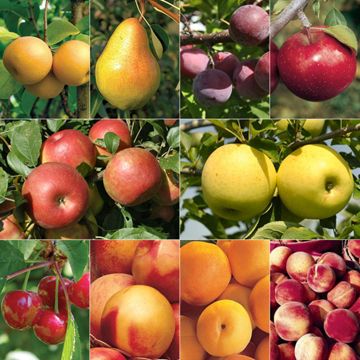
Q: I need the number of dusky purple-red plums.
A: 6